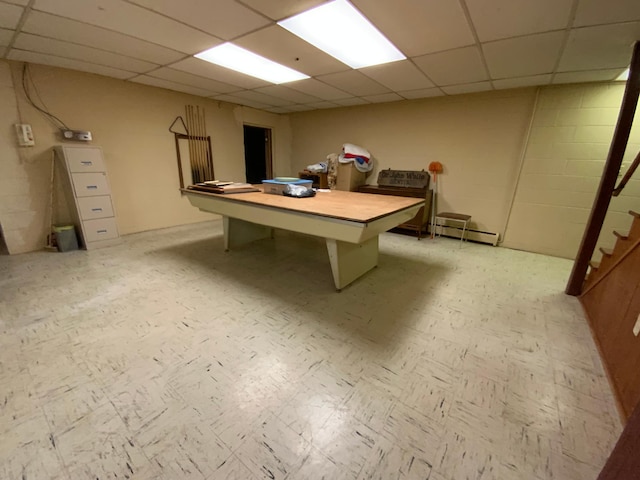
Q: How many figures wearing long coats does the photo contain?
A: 0